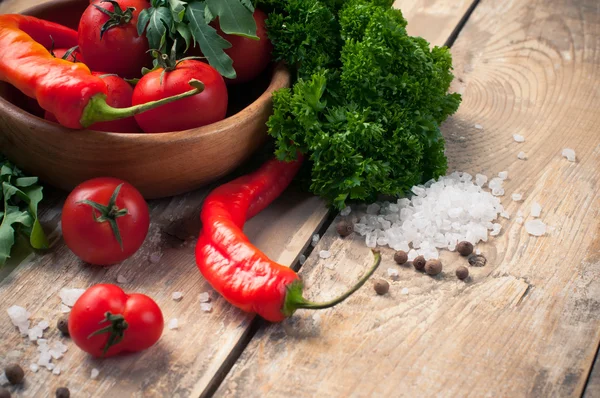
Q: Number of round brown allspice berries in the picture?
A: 11